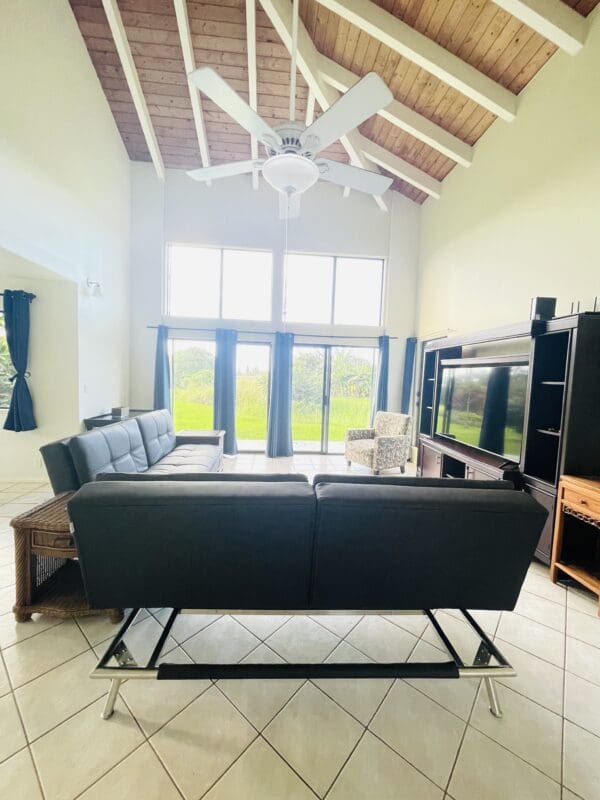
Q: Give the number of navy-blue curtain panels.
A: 6